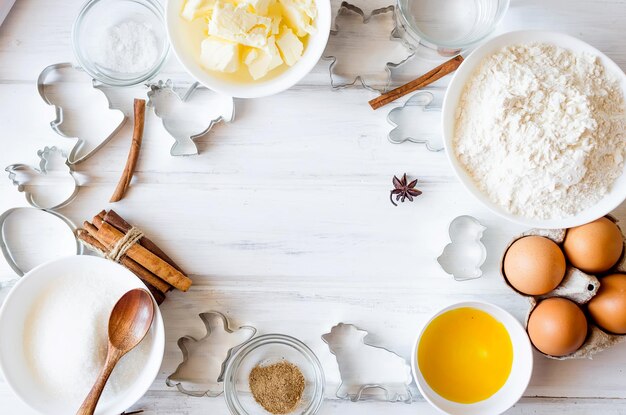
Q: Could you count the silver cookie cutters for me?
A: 9